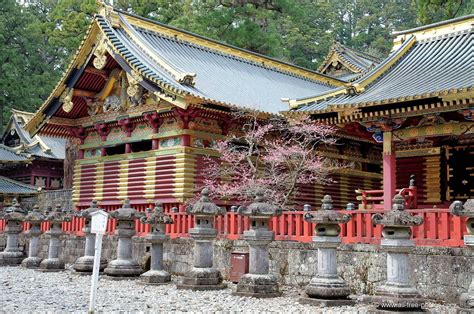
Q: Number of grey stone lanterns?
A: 11